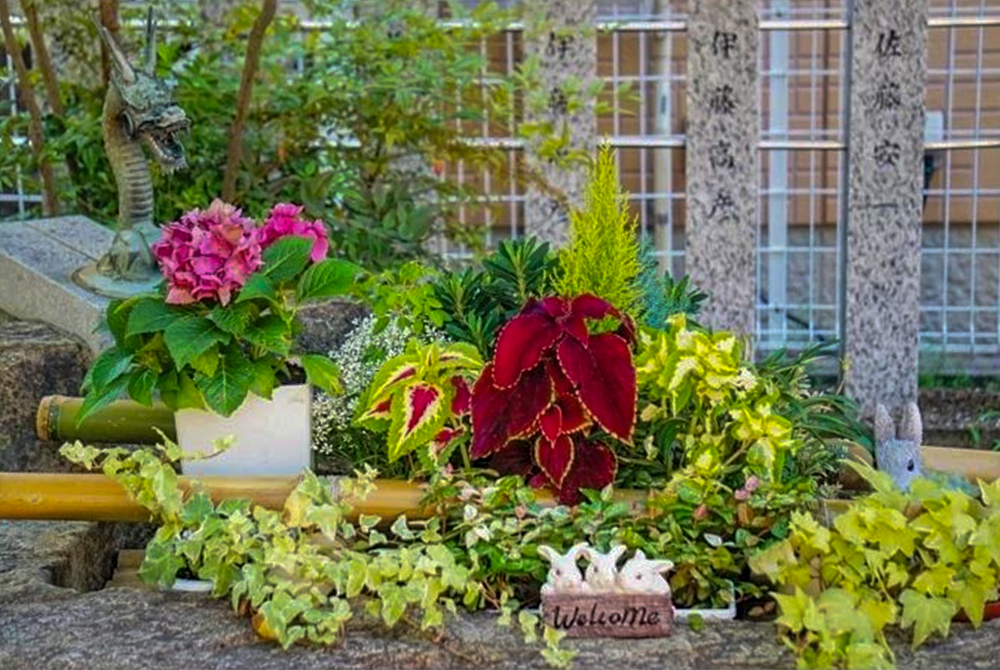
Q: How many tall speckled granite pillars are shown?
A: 3